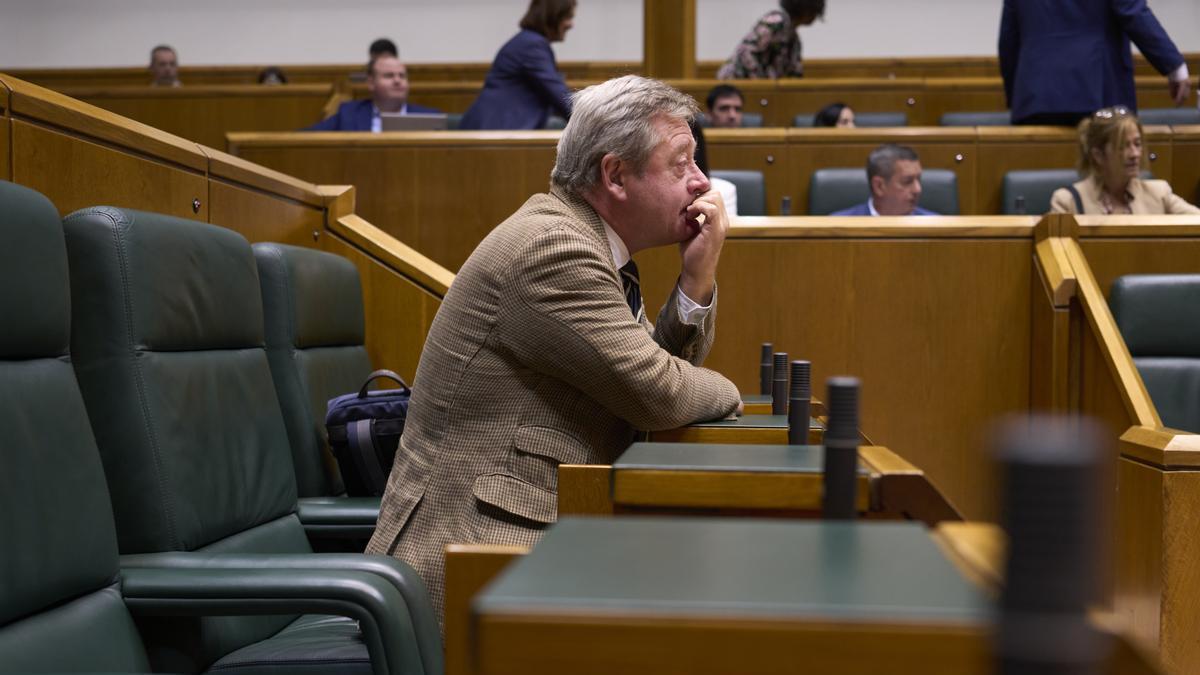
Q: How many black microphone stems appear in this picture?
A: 5